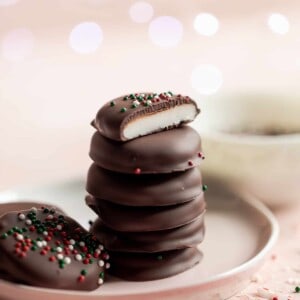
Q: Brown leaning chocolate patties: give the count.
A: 1